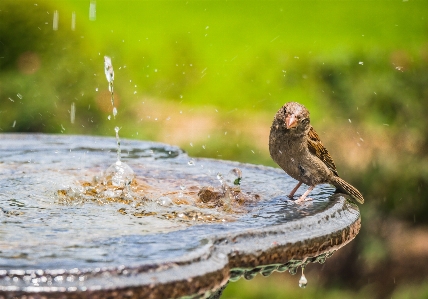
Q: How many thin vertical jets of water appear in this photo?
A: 1